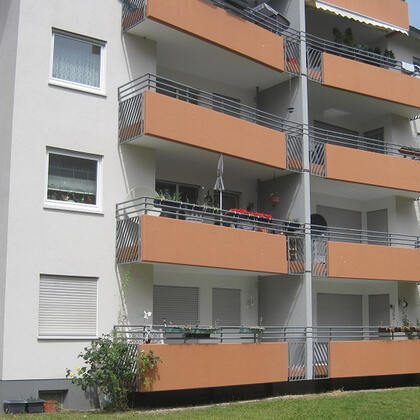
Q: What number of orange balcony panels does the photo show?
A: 9